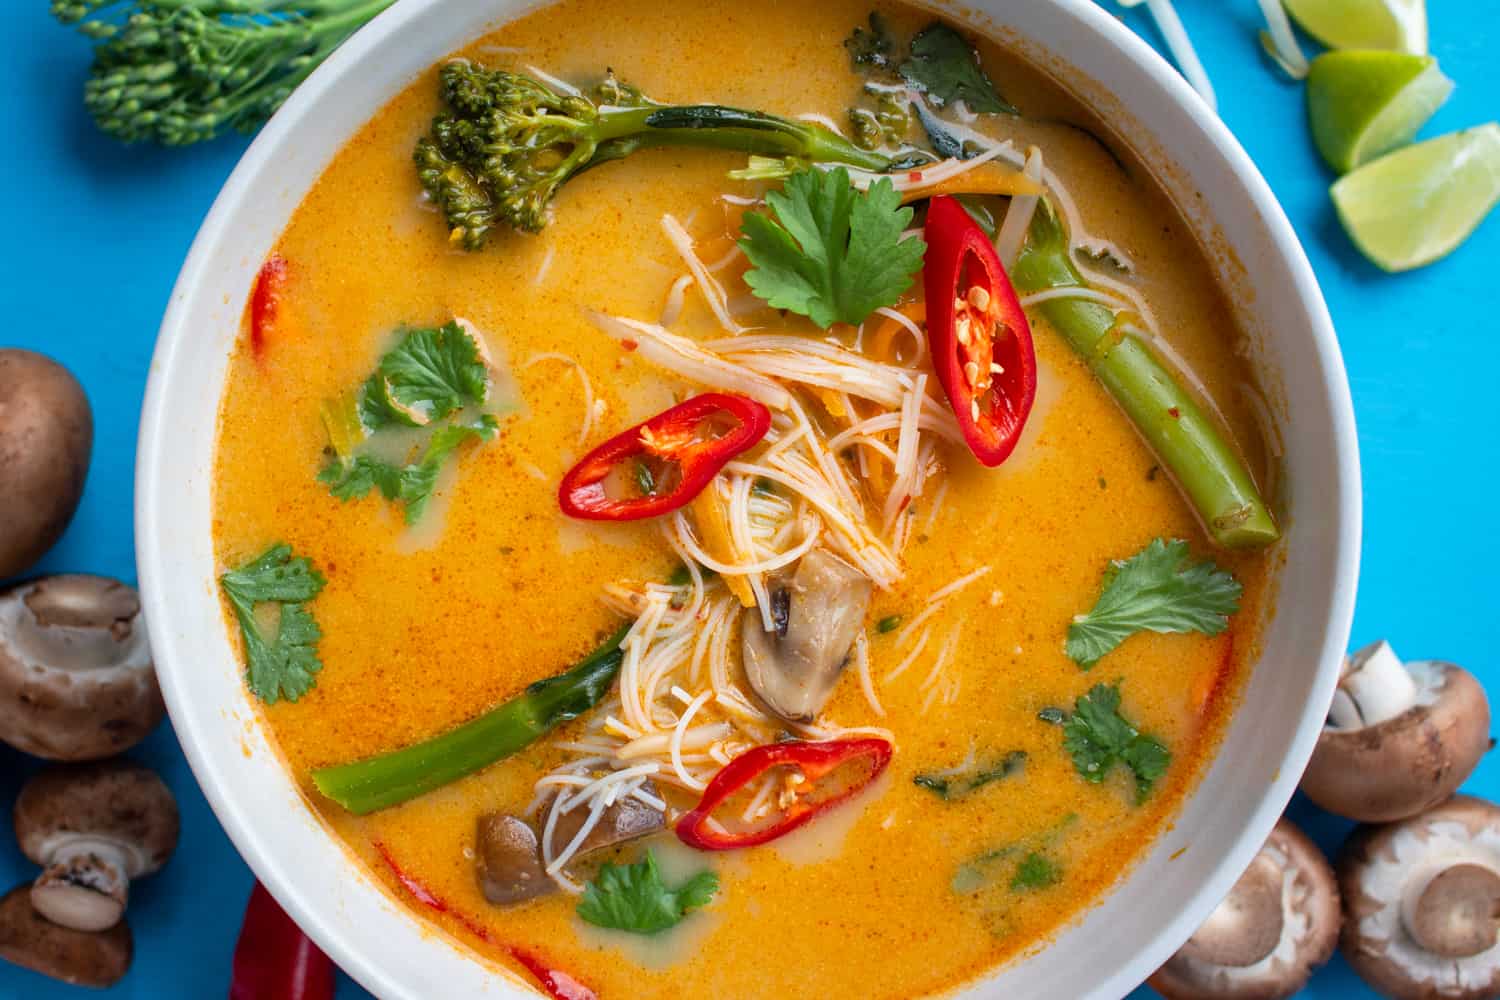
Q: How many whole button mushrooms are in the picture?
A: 7